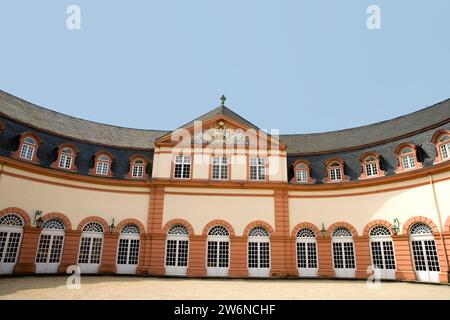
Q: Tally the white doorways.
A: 11